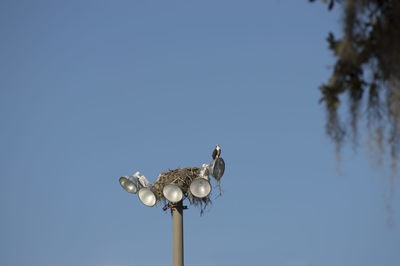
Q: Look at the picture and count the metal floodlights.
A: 5